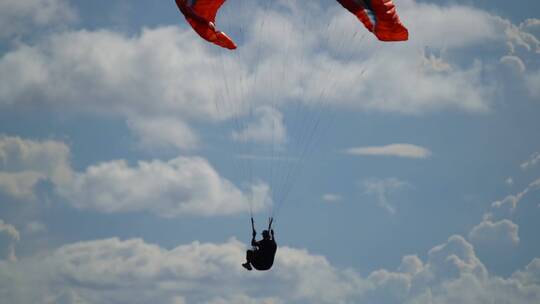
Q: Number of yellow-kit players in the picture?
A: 0